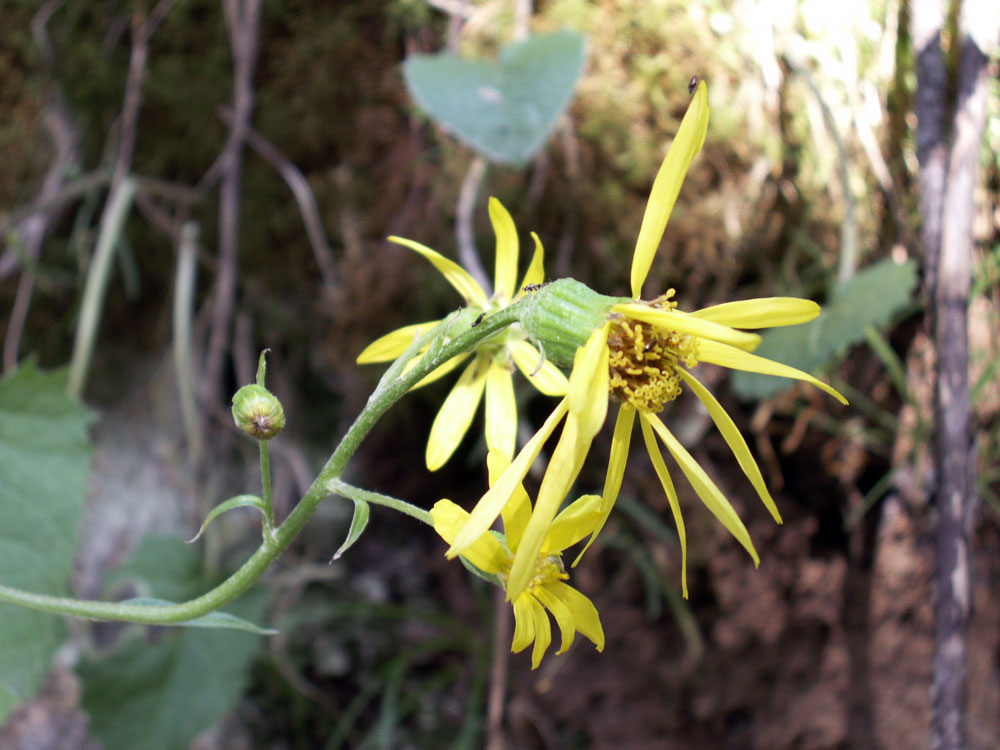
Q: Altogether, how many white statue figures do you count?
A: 0